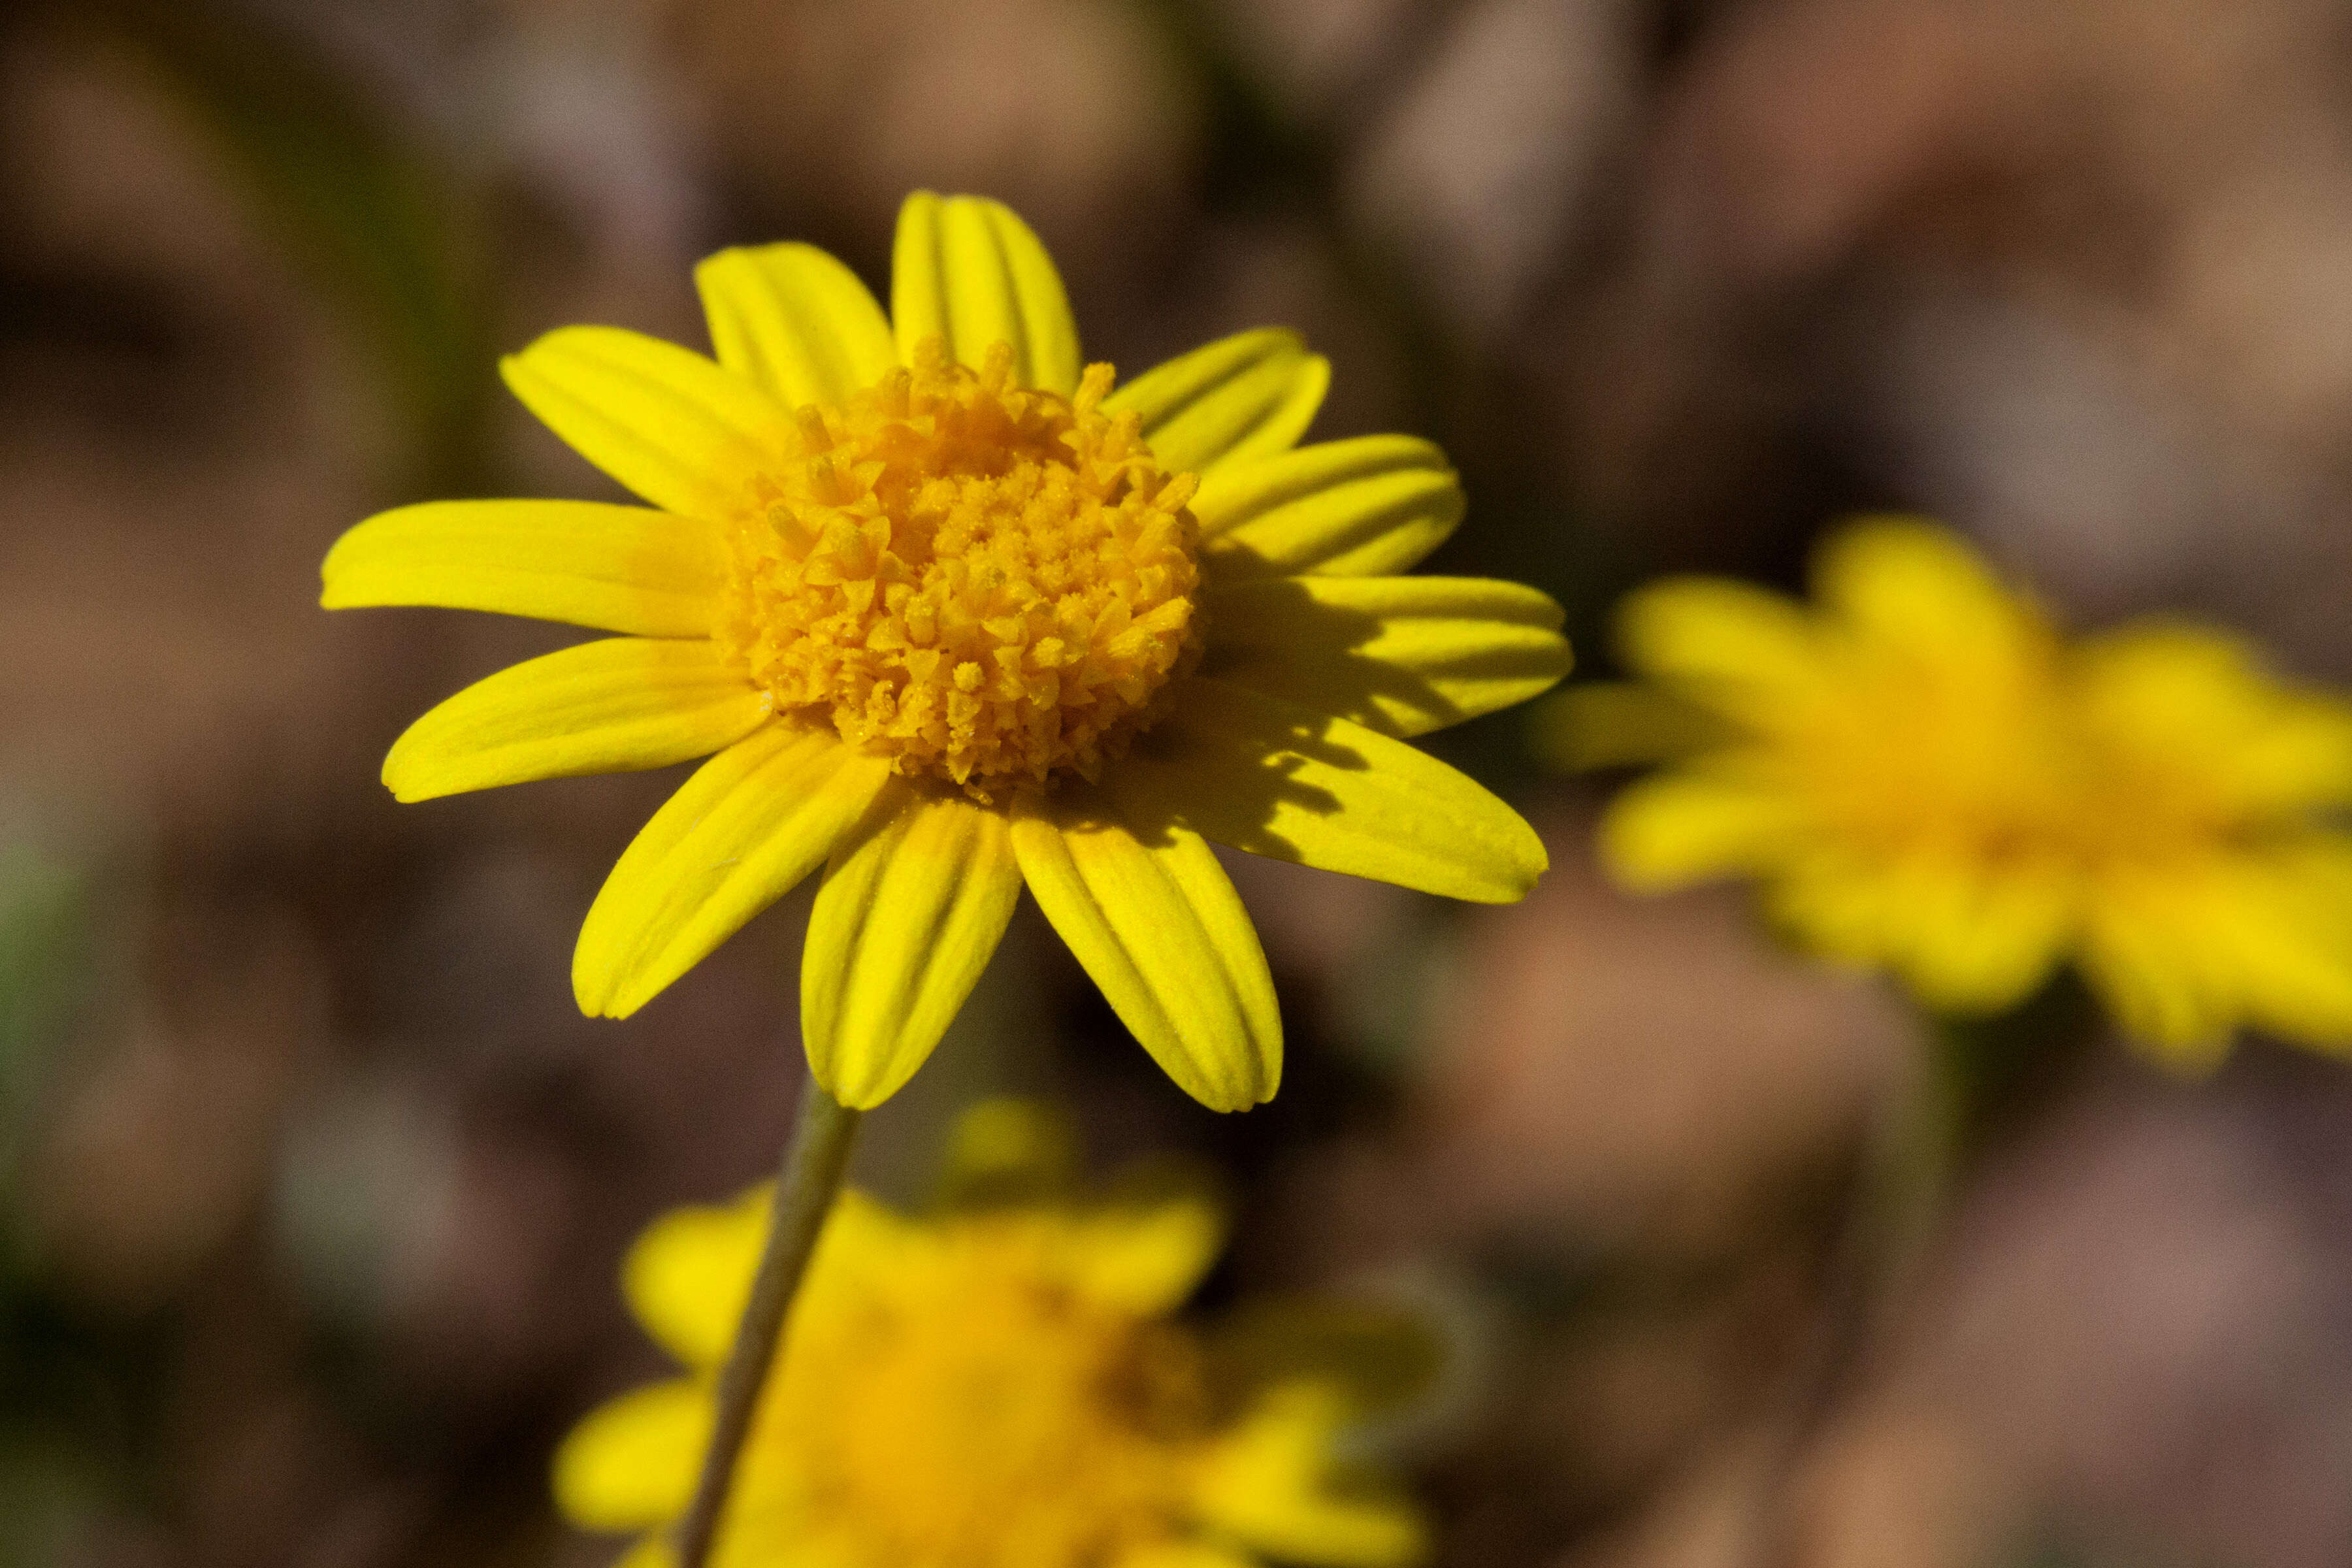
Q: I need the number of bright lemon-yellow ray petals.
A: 12